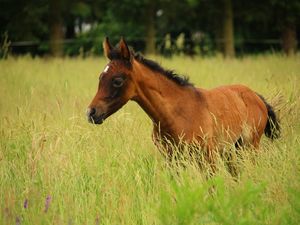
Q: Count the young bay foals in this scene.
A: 1